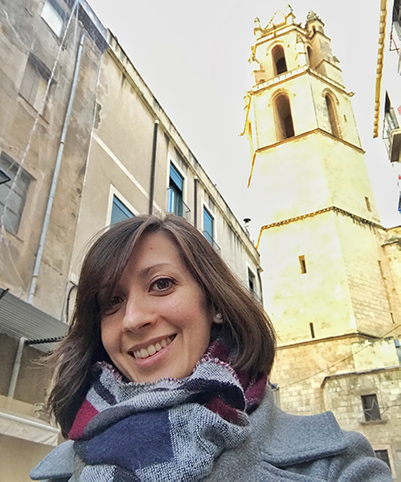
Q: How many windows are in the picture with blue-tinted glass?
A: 3